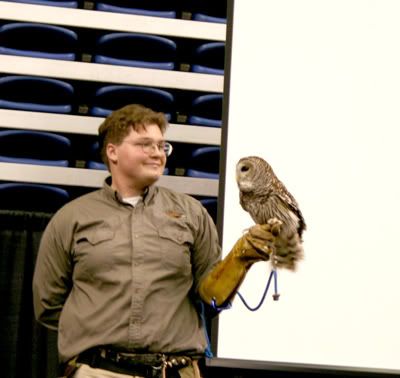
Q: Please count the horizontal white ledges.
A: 4